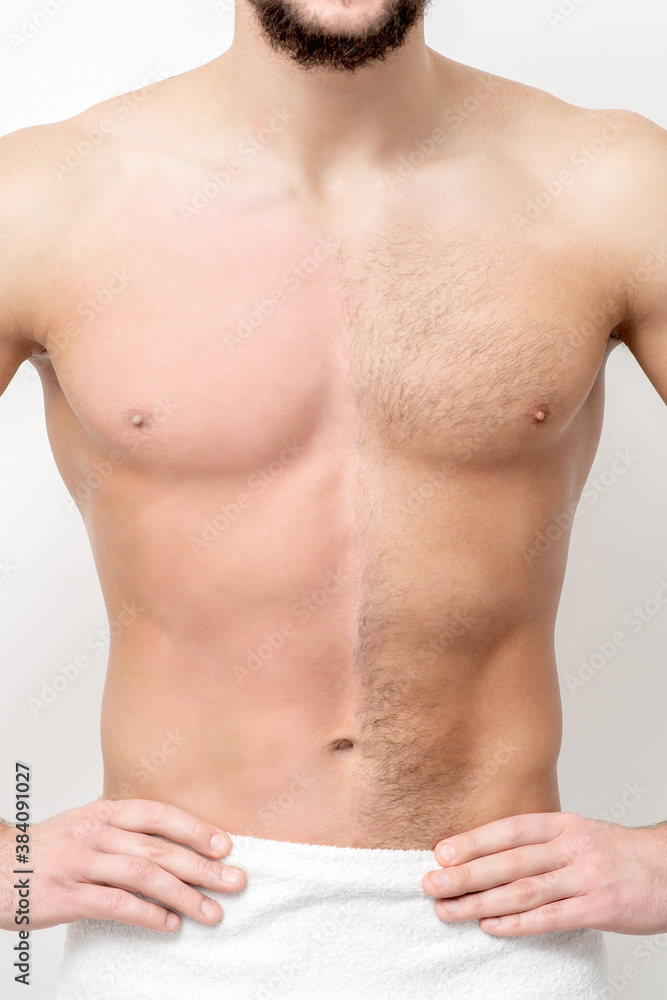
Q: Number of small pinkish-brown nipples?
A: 2